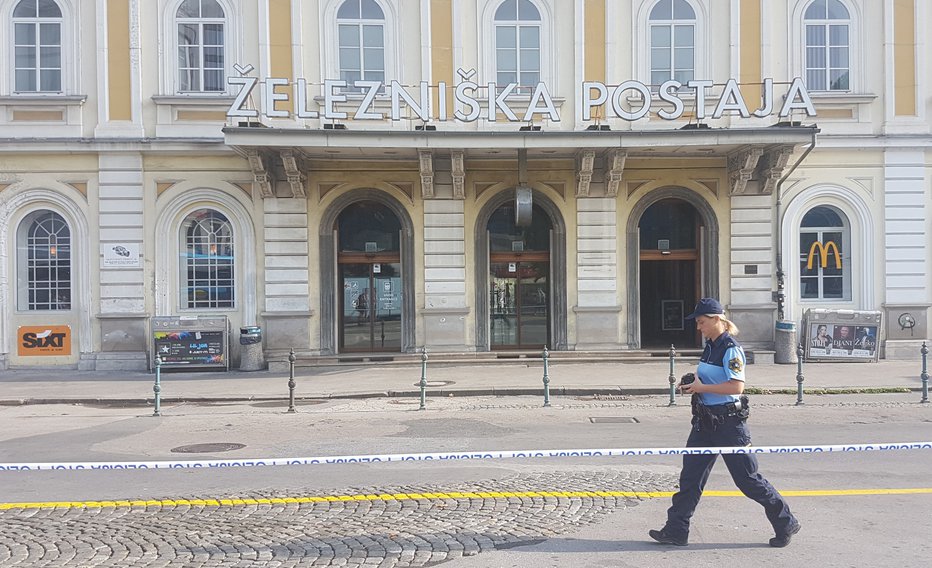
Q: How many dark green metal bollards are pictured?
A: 7